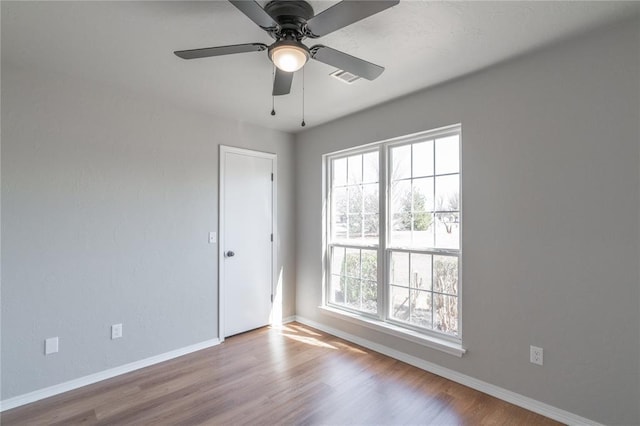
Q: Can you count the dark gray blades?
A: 5